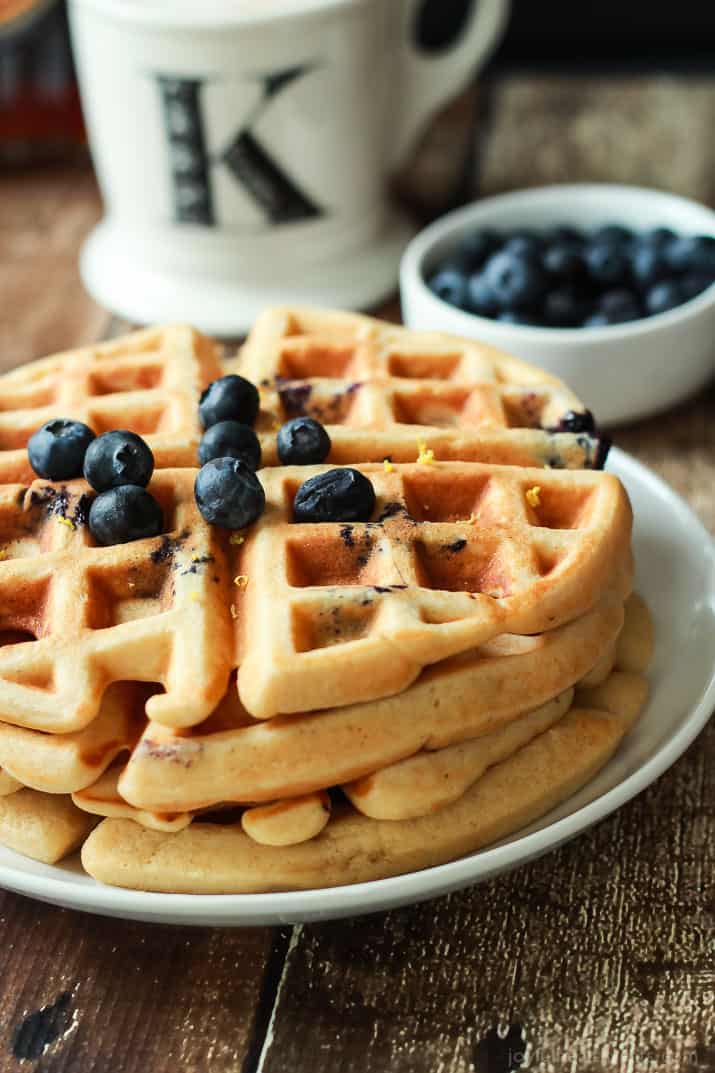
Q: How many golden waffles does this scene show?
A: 4